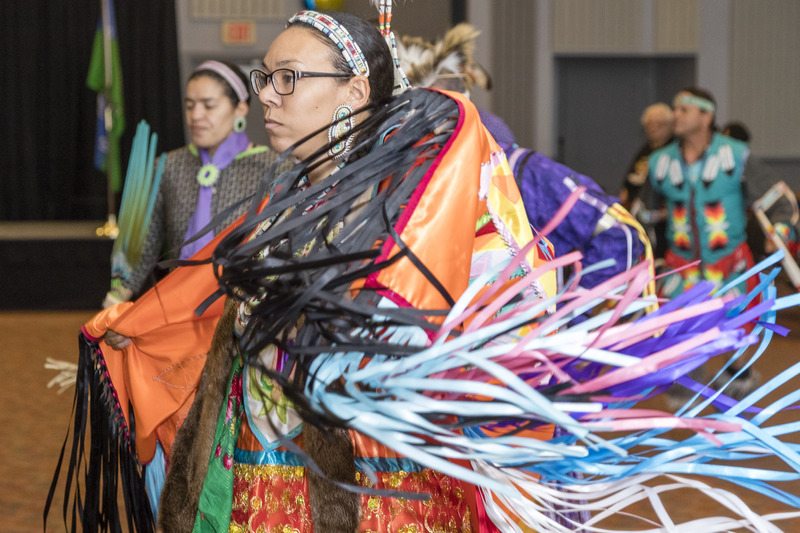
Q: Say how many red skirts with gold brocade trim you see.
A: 1